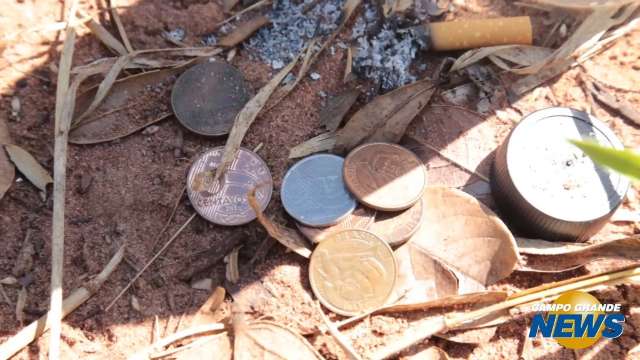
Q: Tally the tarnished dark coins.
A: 1